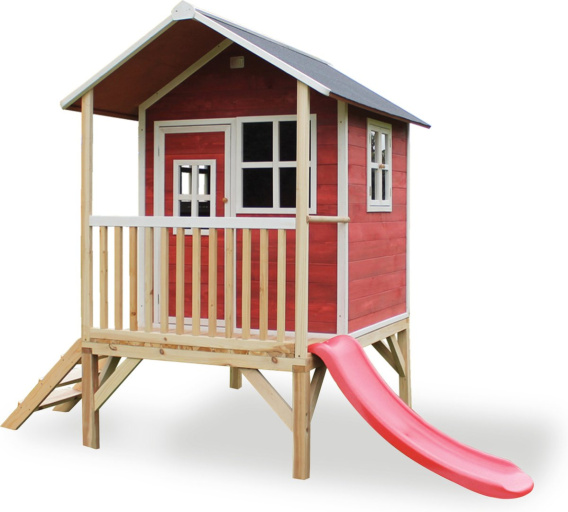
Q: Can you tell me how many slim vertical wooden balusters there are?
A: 12